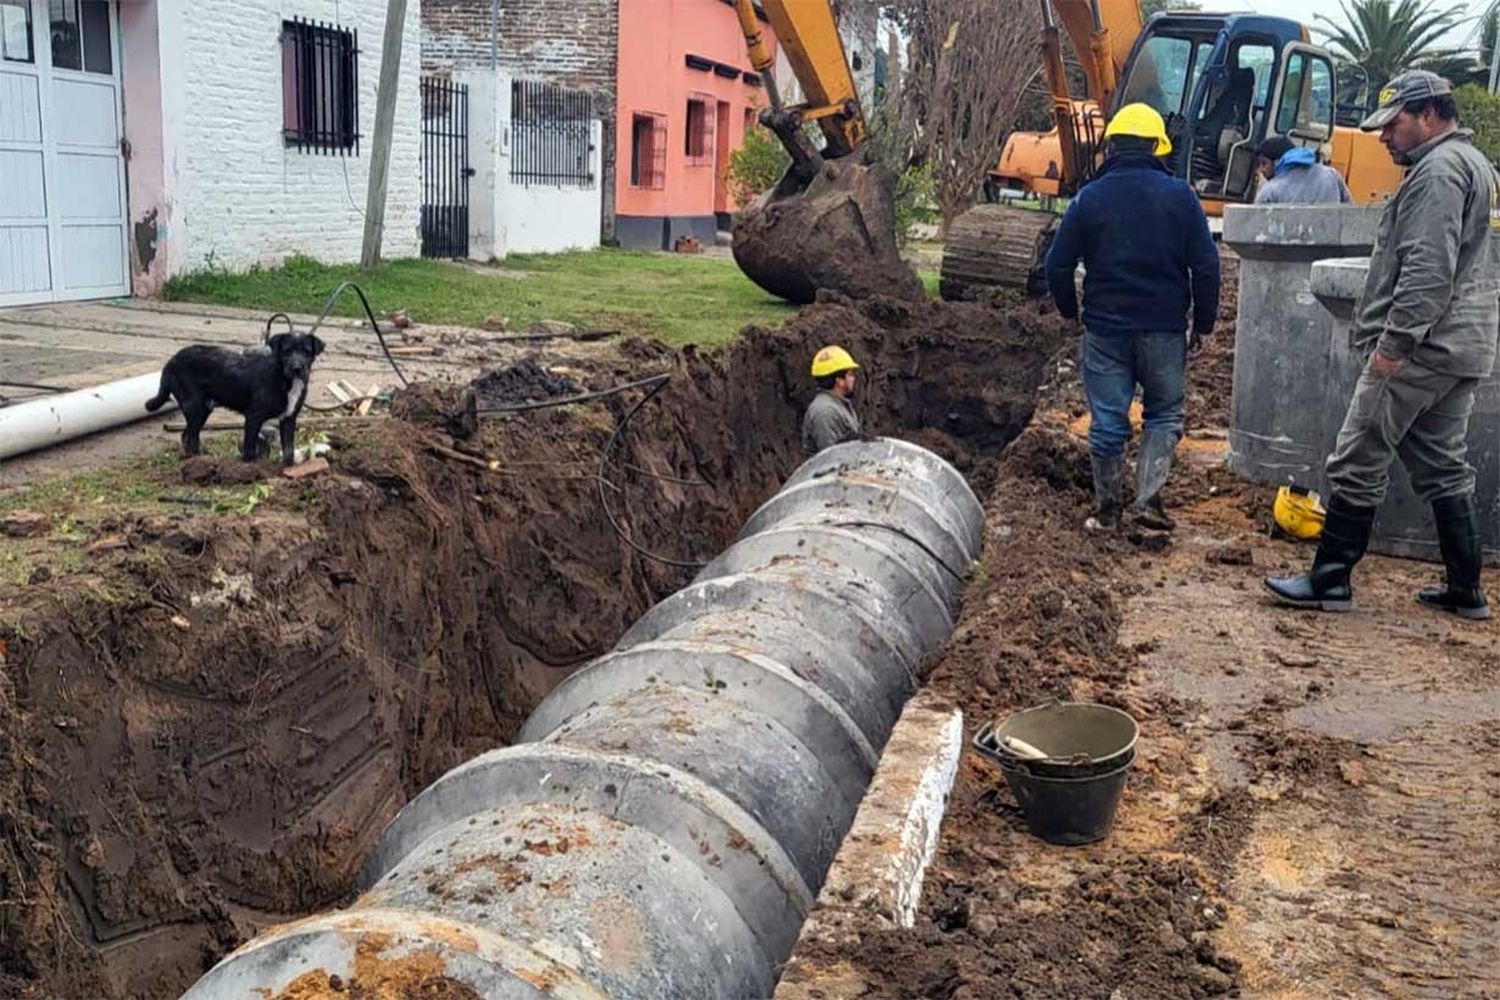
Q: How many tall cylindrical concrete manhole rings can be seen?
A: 2